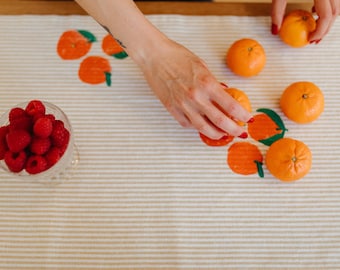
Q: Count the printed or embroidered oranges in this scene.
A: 6